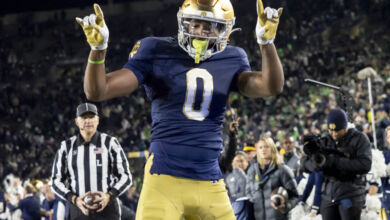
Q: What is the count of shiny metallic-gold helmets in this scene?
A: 1